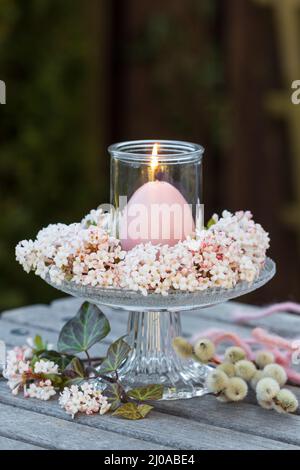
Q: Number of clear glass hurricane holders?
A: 1